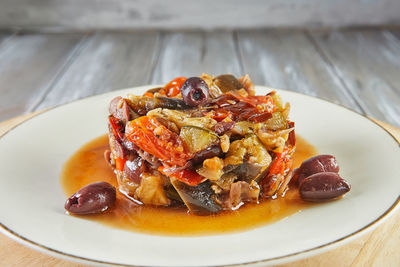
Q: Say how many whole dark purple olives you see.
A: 4